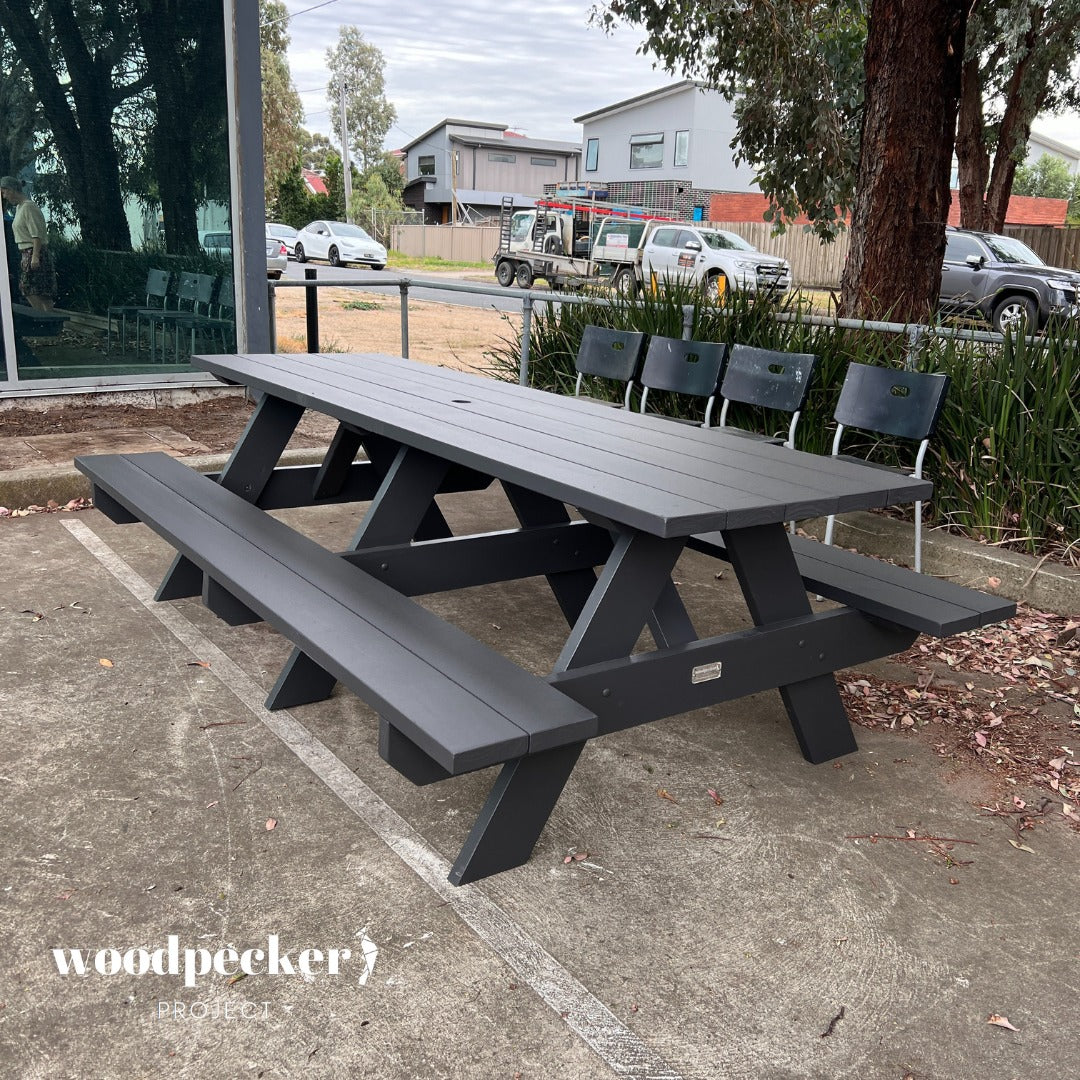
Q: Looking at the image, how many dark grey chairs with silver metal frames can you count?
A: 4